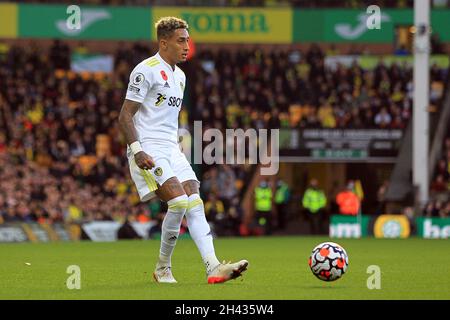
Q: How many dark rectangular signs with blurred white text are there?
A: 1